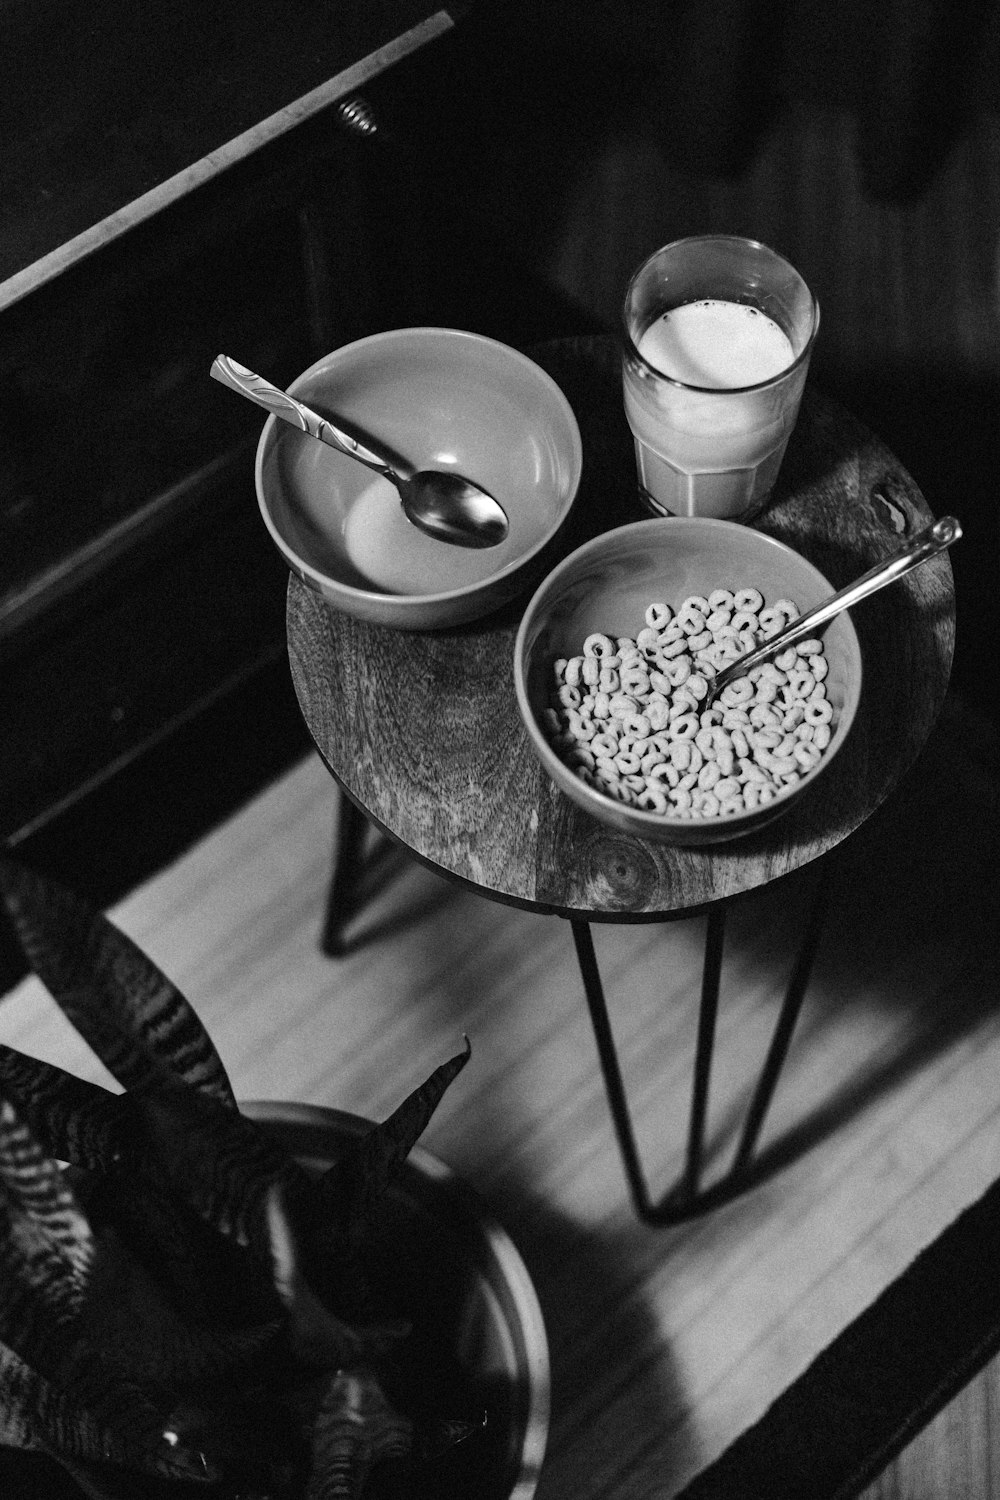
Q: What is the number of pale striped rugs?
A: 1